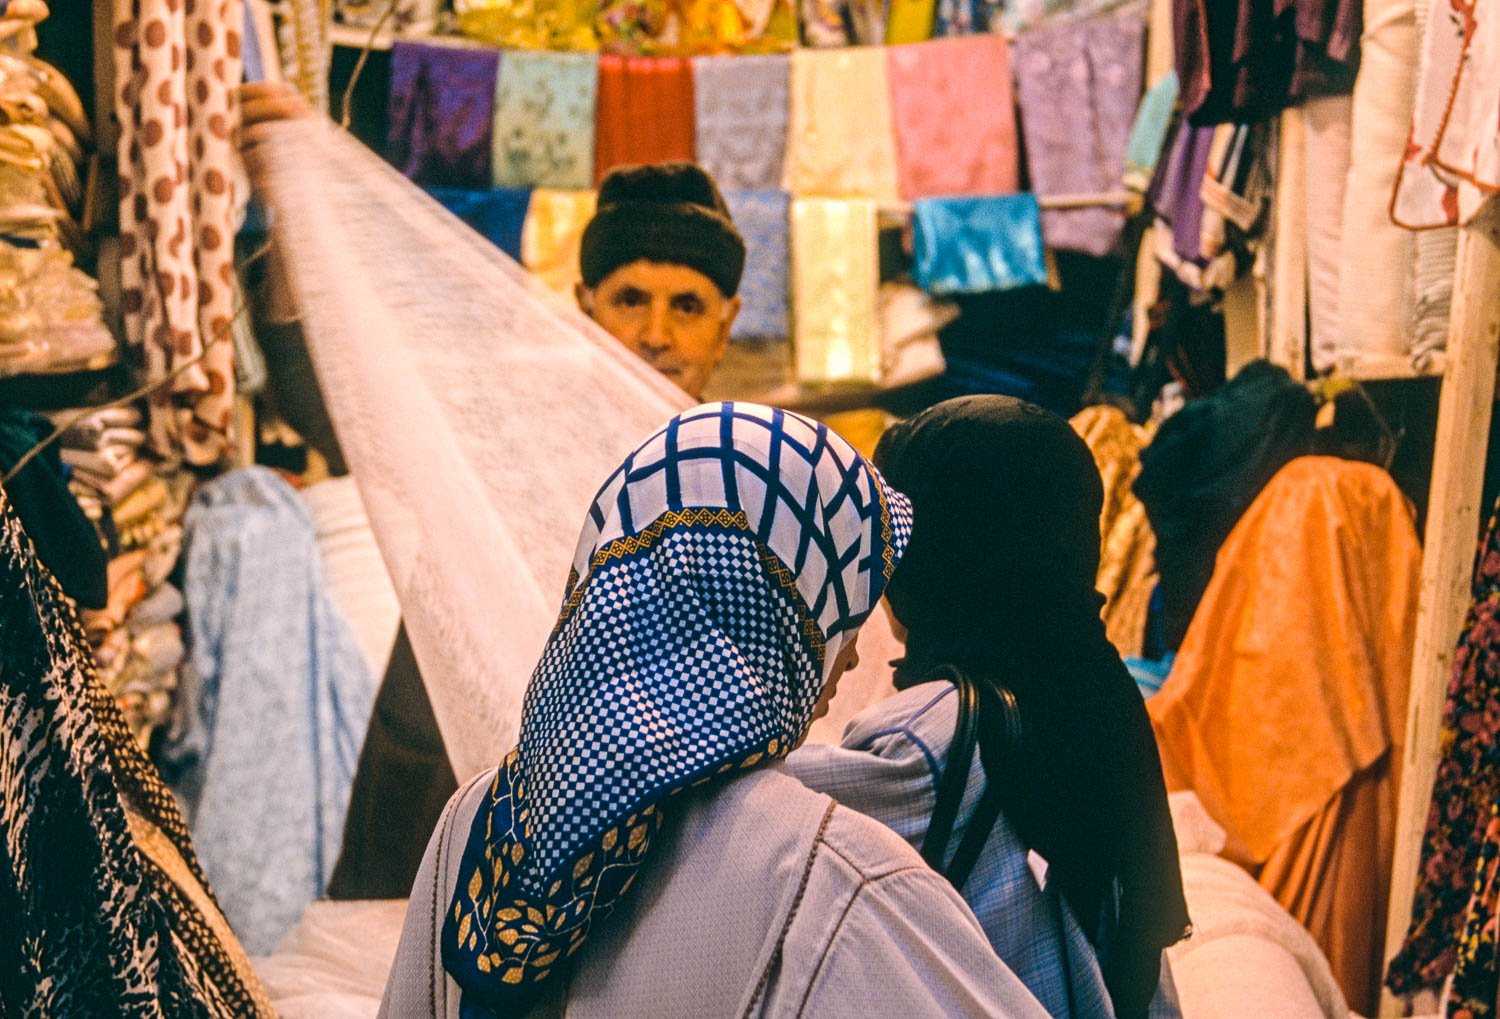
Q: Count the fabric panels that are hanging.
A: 12